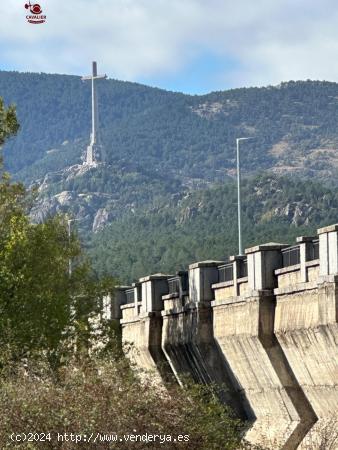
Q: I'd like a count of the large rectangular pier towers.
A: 5